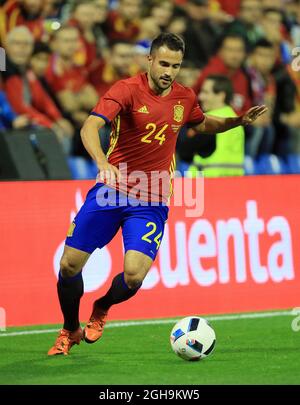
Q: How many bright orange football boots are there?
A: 2